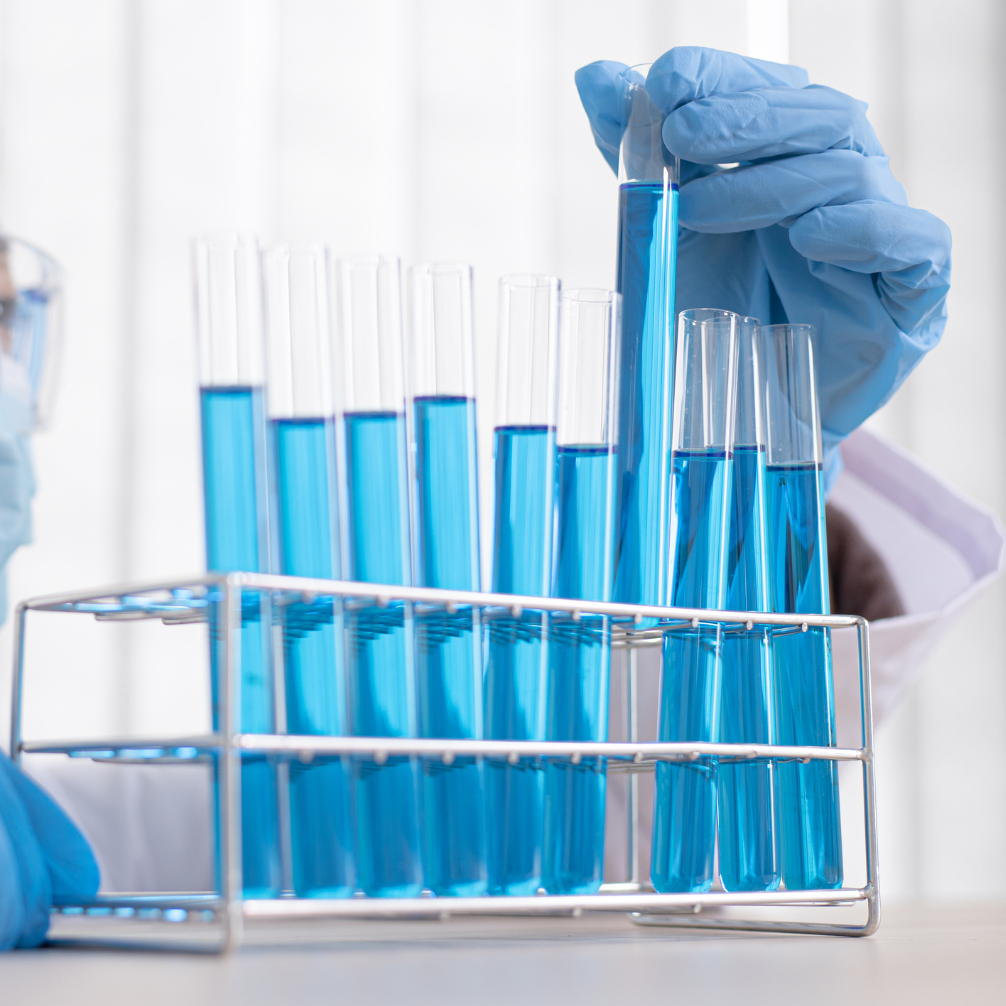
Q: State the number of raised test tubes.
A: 1